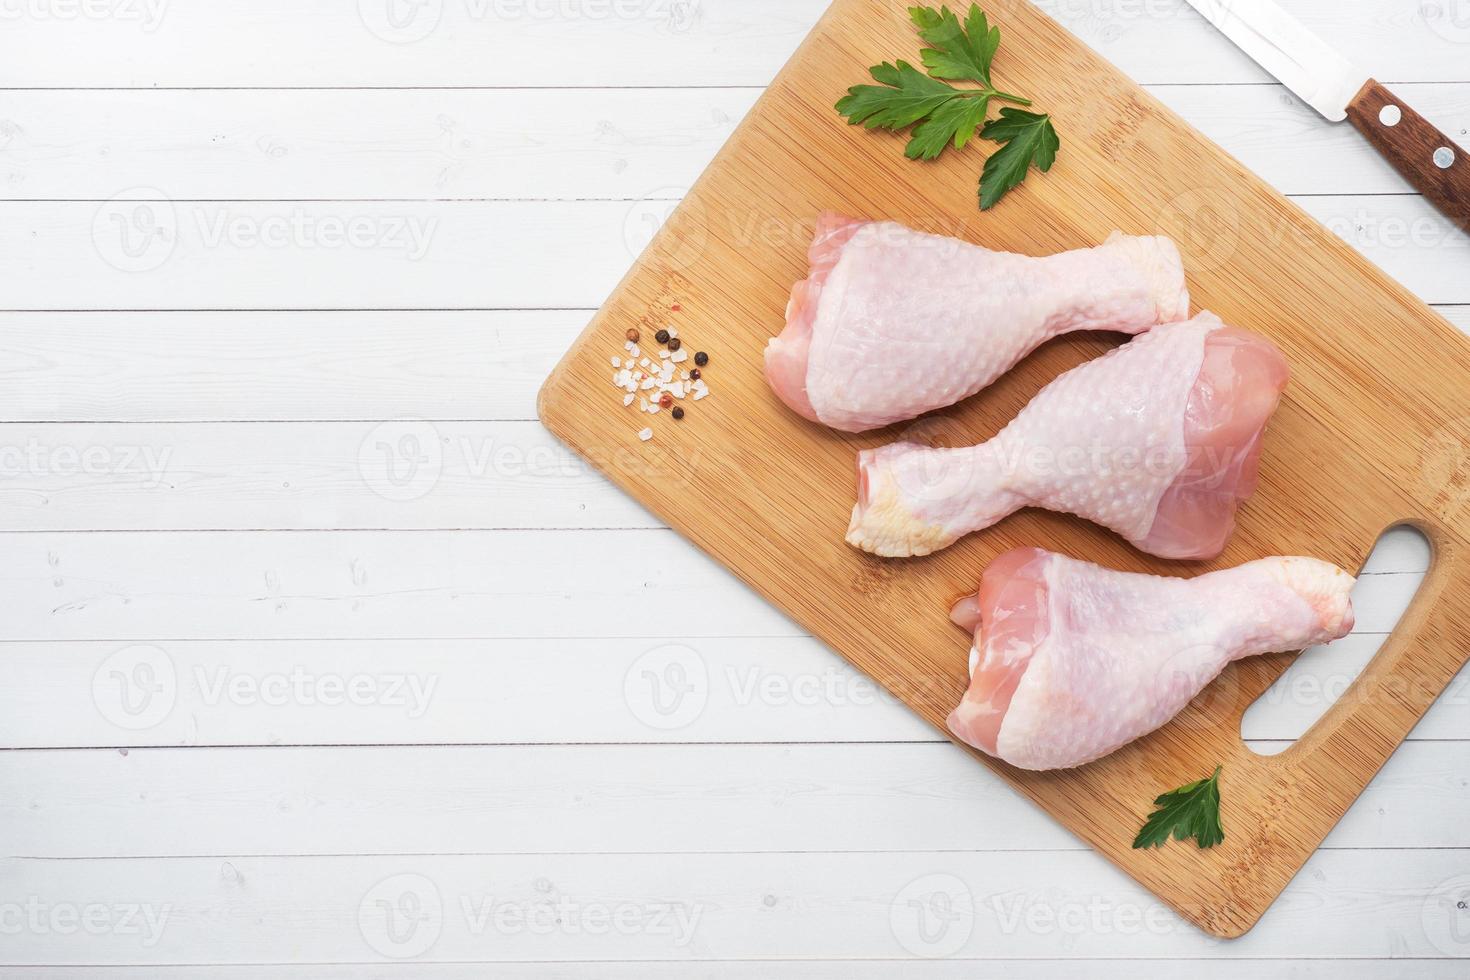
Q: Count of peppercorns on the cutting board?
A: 7